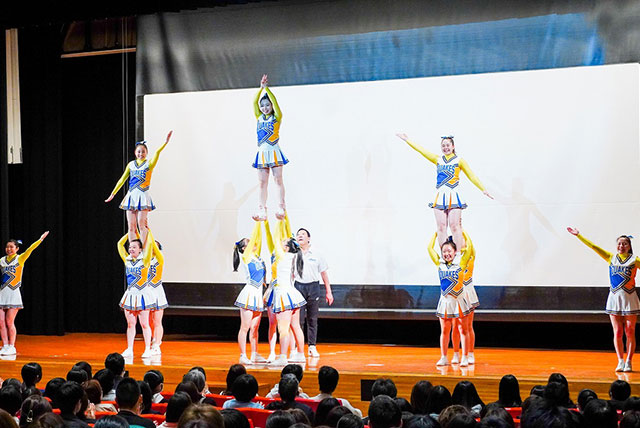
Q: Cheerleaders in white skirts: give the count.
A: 12